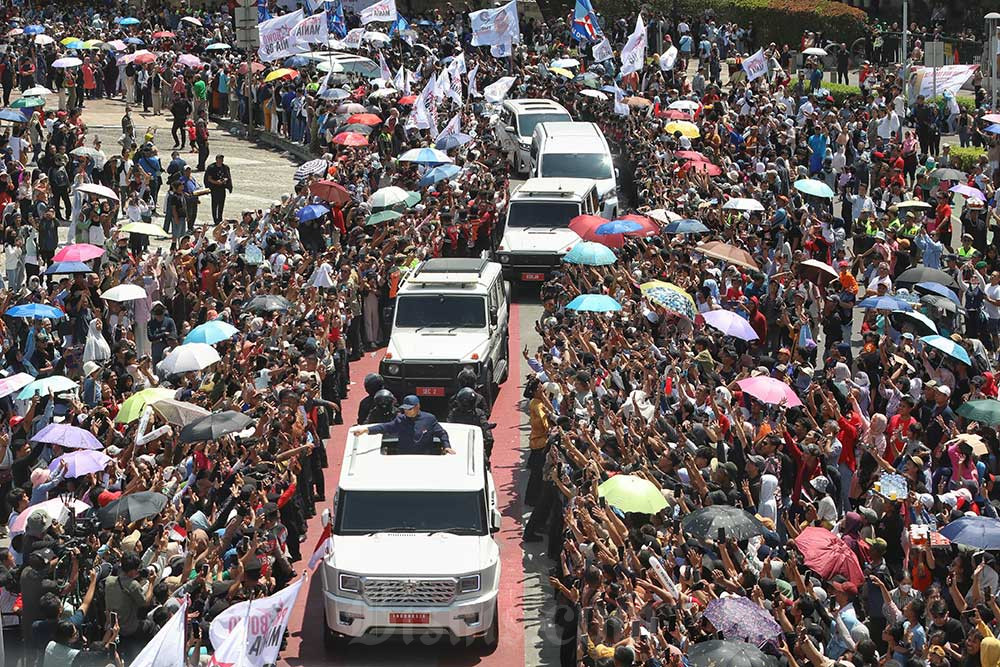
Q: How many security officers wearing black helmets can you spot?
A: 4